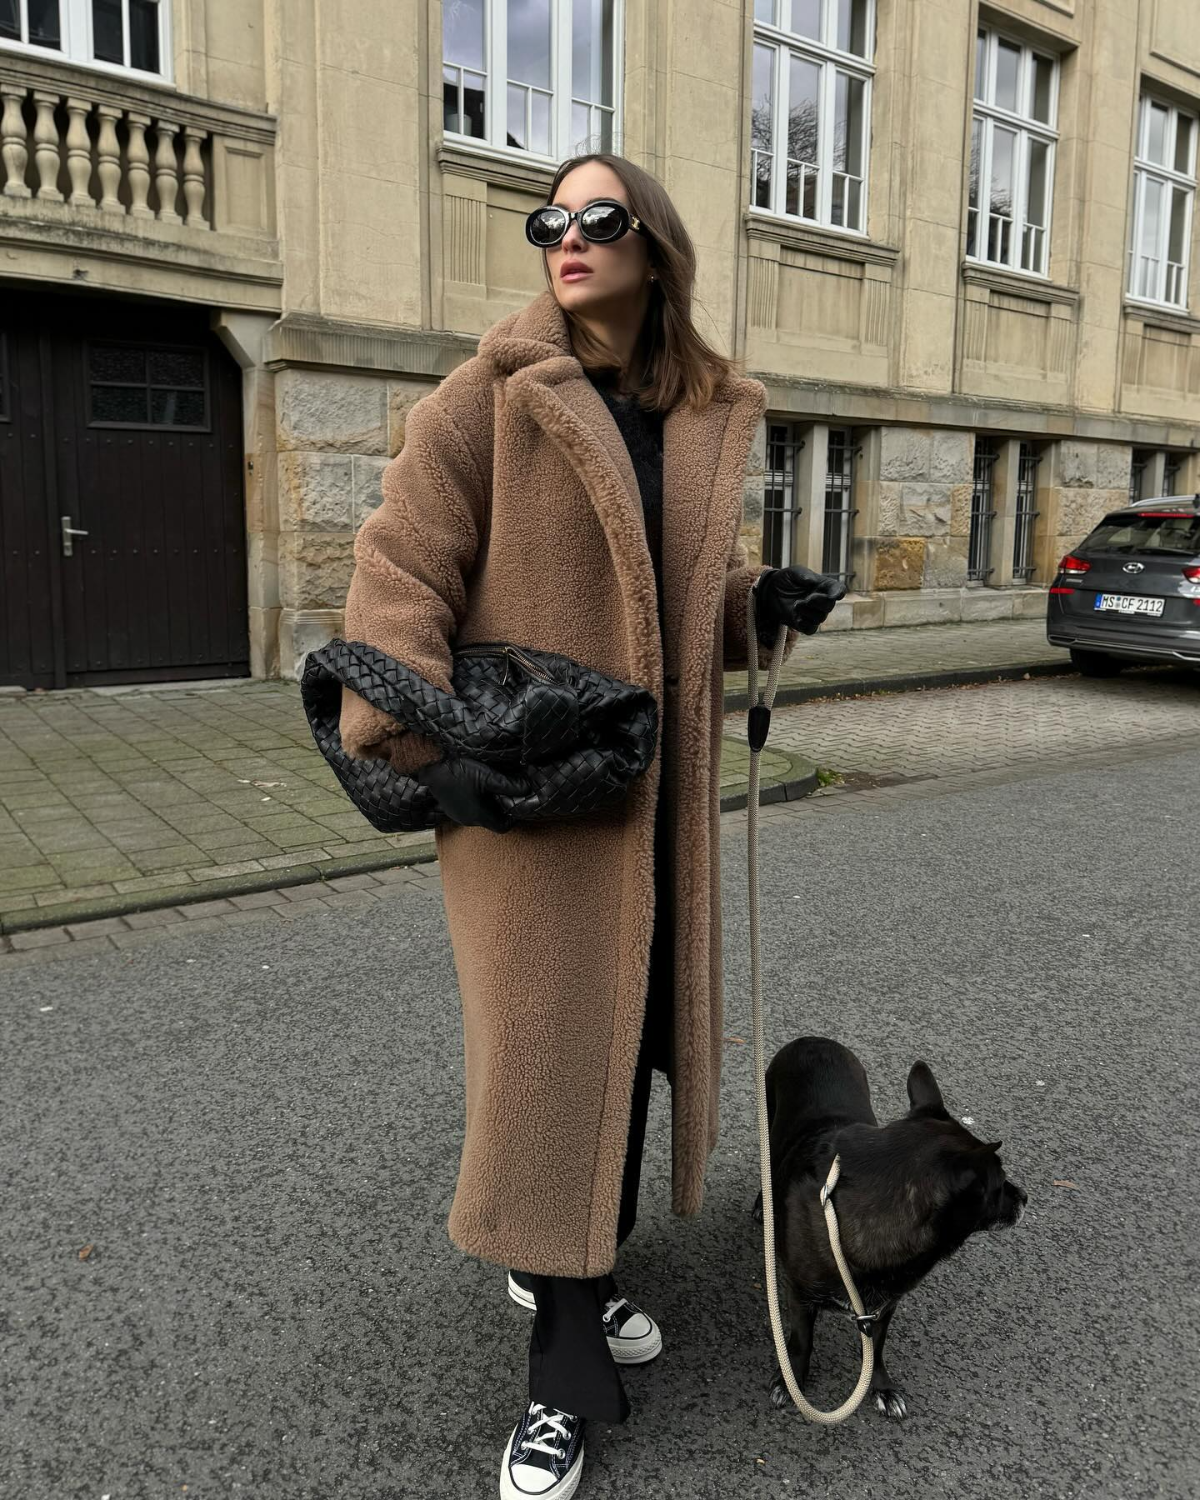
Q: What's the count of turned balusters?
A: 7